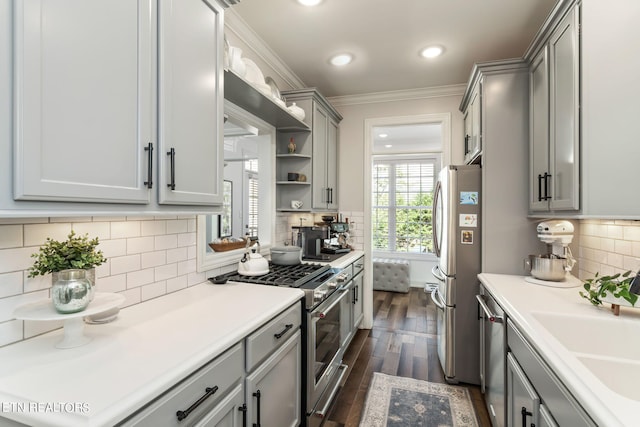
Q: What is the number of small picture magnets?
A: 3